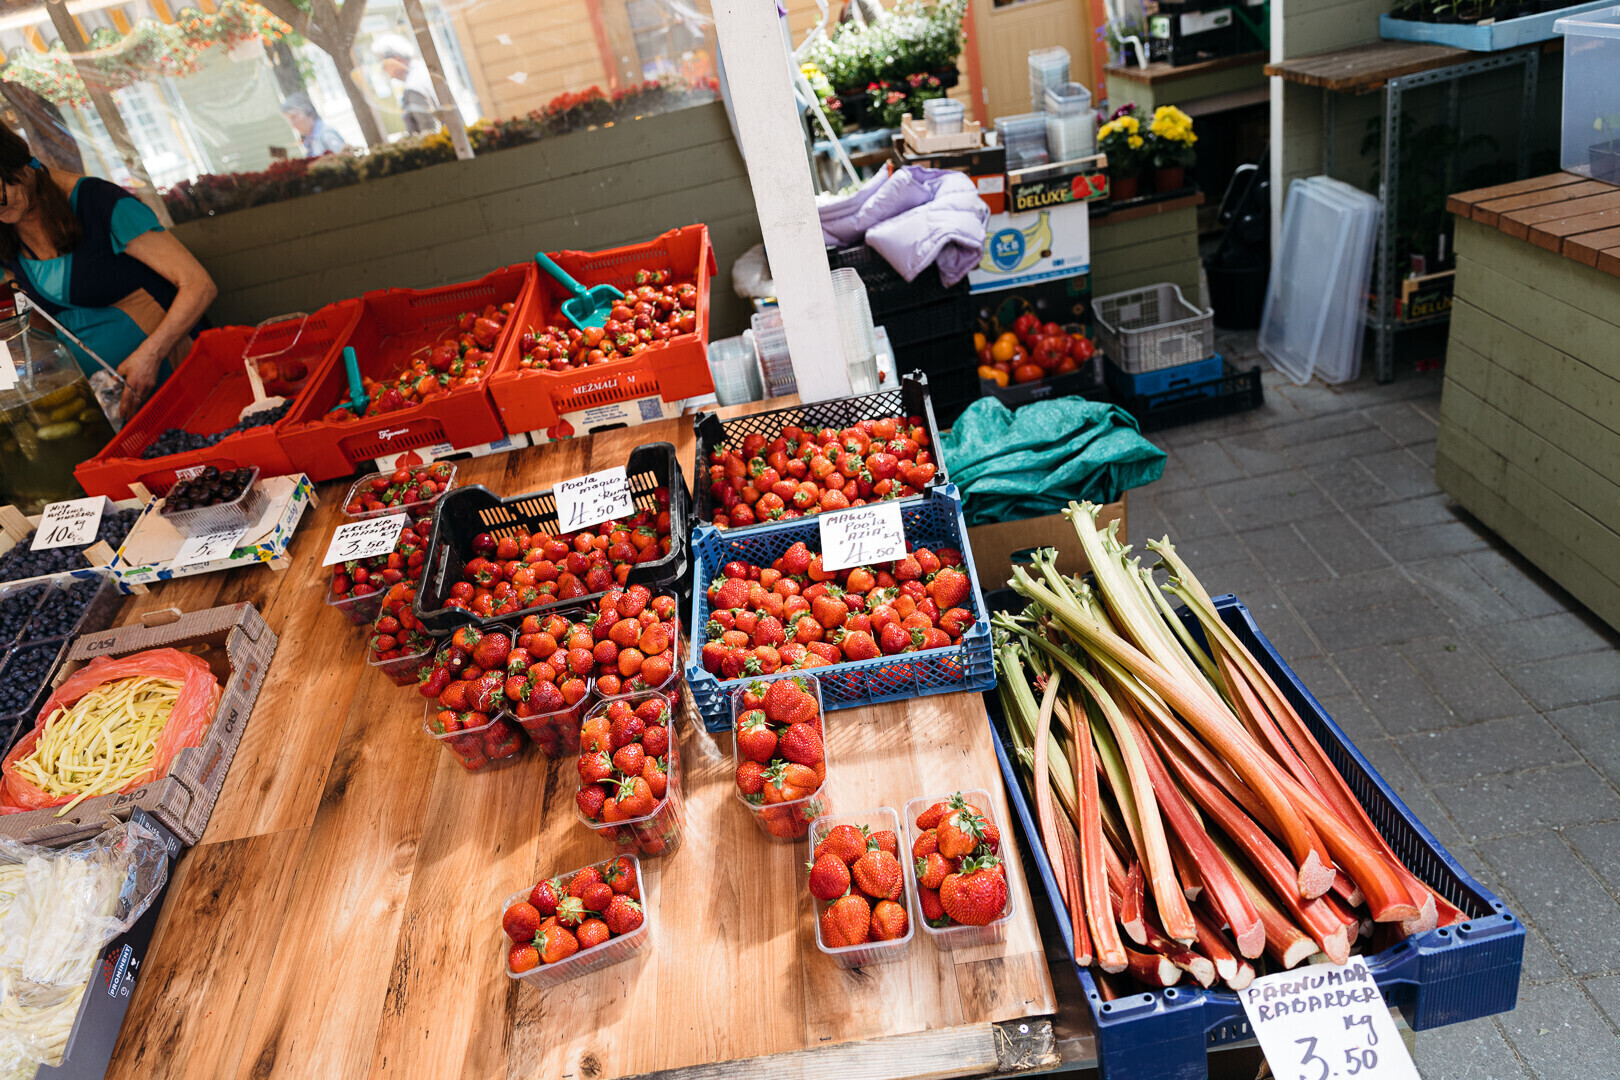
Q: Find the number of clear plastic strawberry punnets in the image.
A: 12